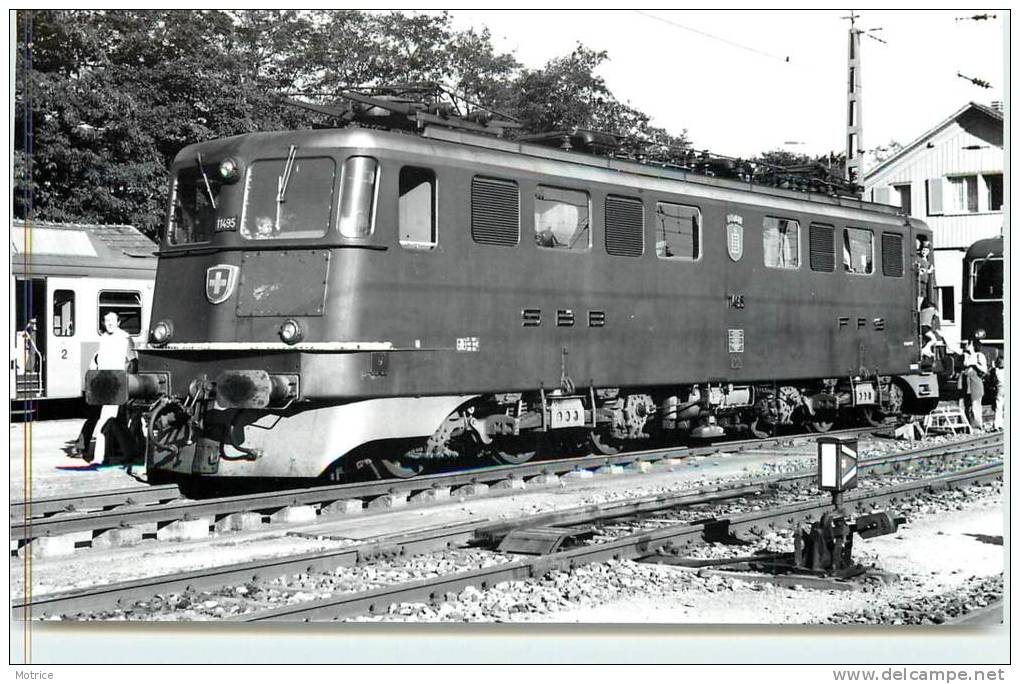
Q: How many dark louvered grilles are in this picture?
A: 4